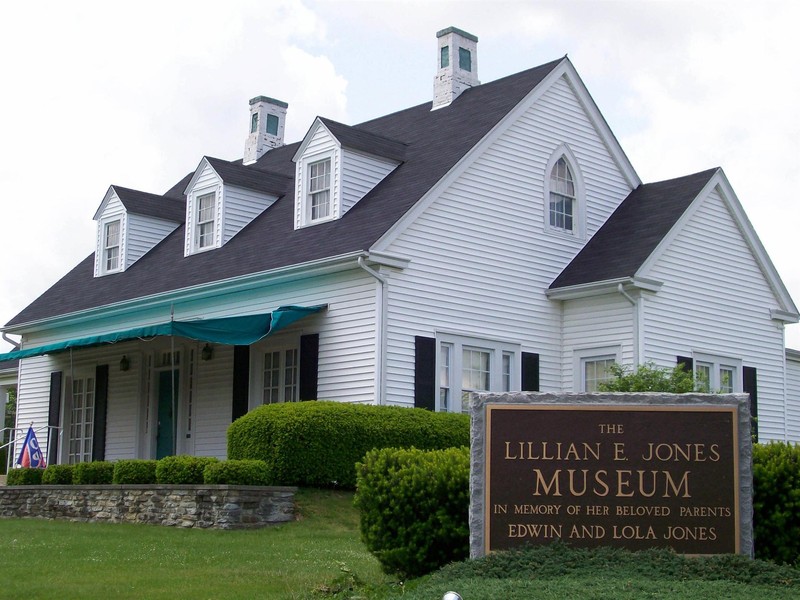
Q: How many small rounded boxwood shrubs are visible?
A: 6